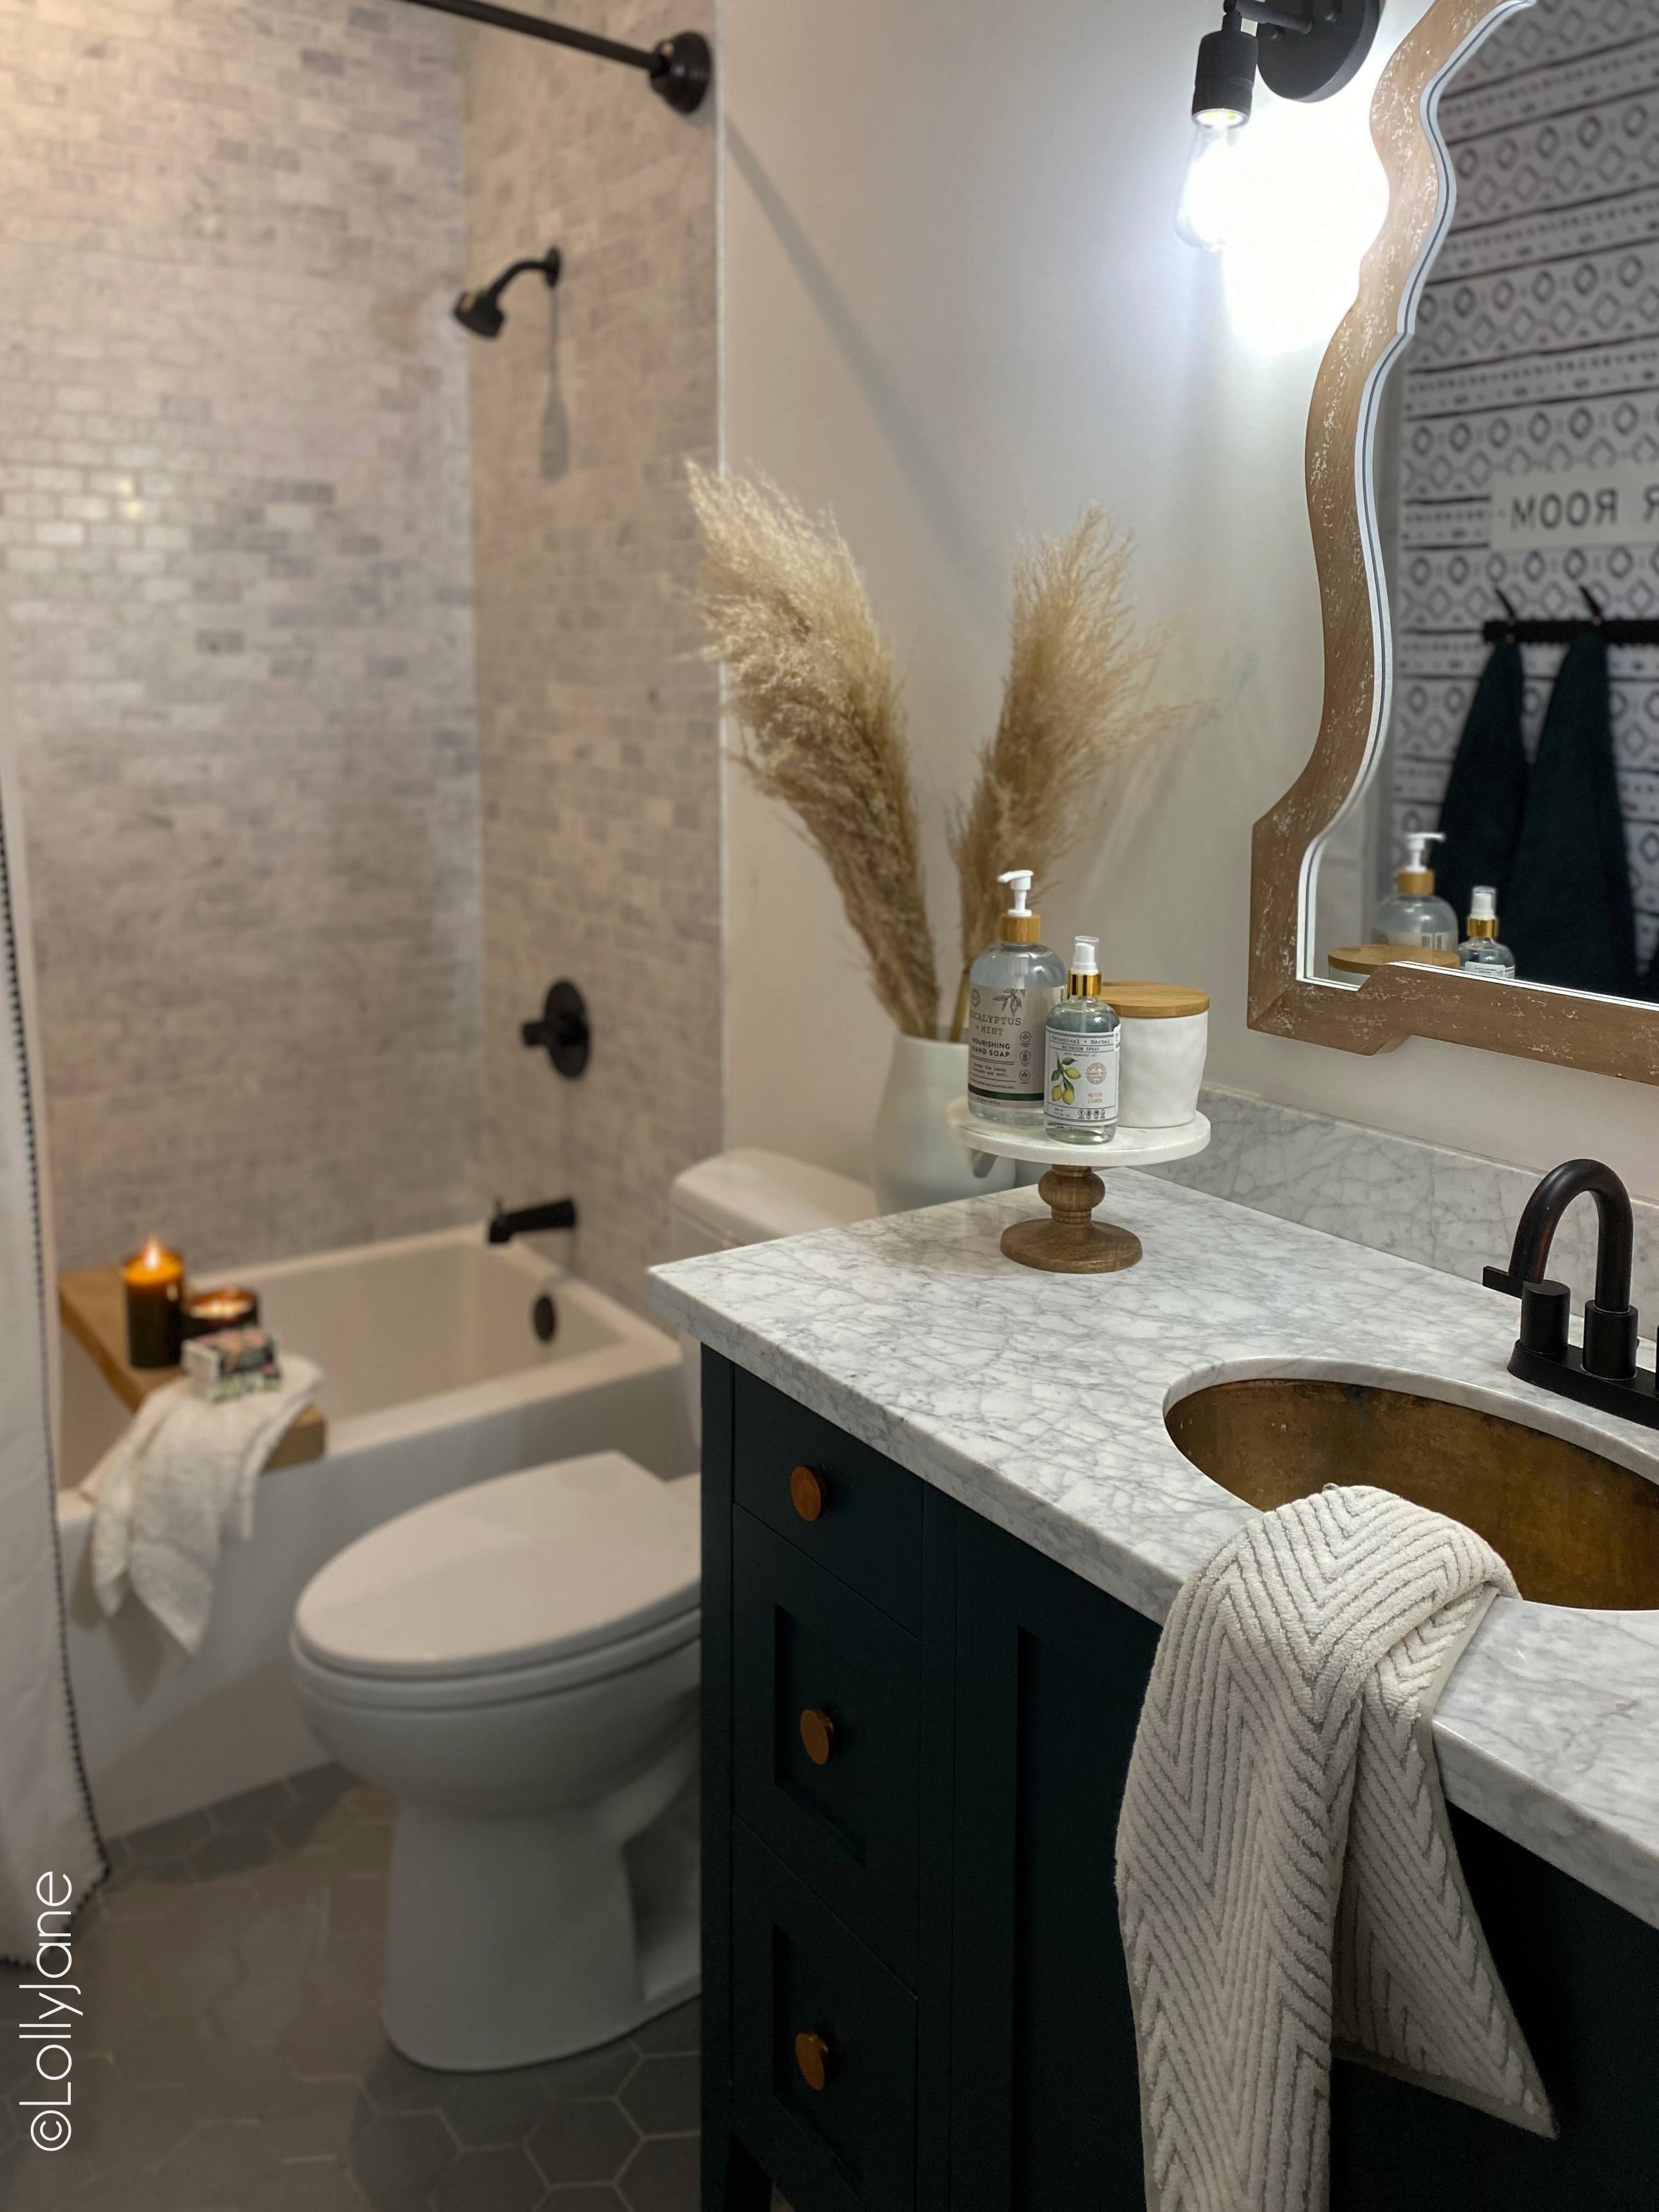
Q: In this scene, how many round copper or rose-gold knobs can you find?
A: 3